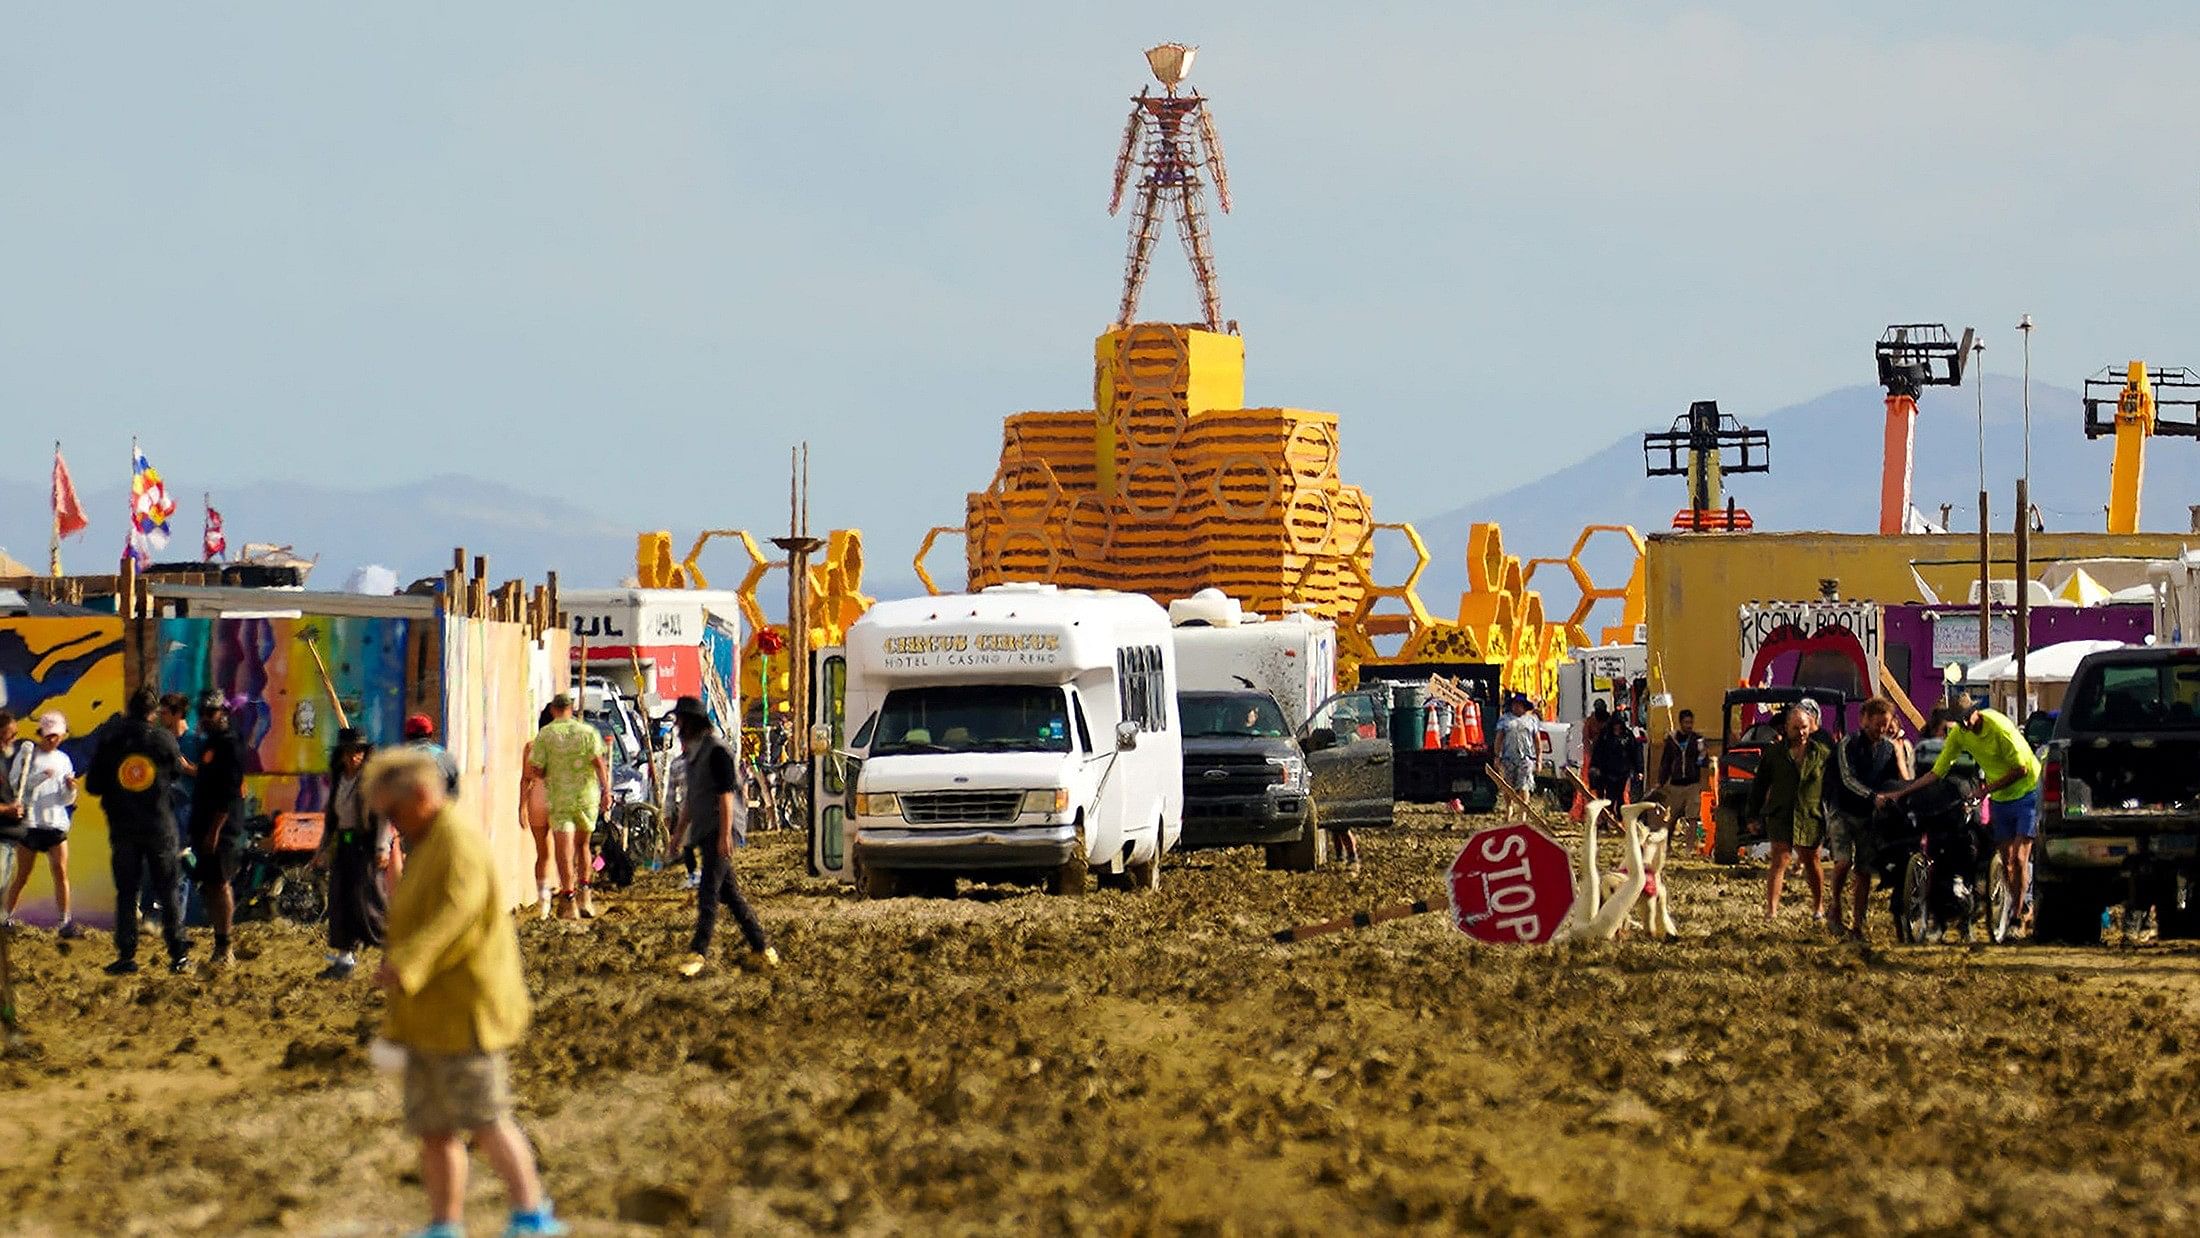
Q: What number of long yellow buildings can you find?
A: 1